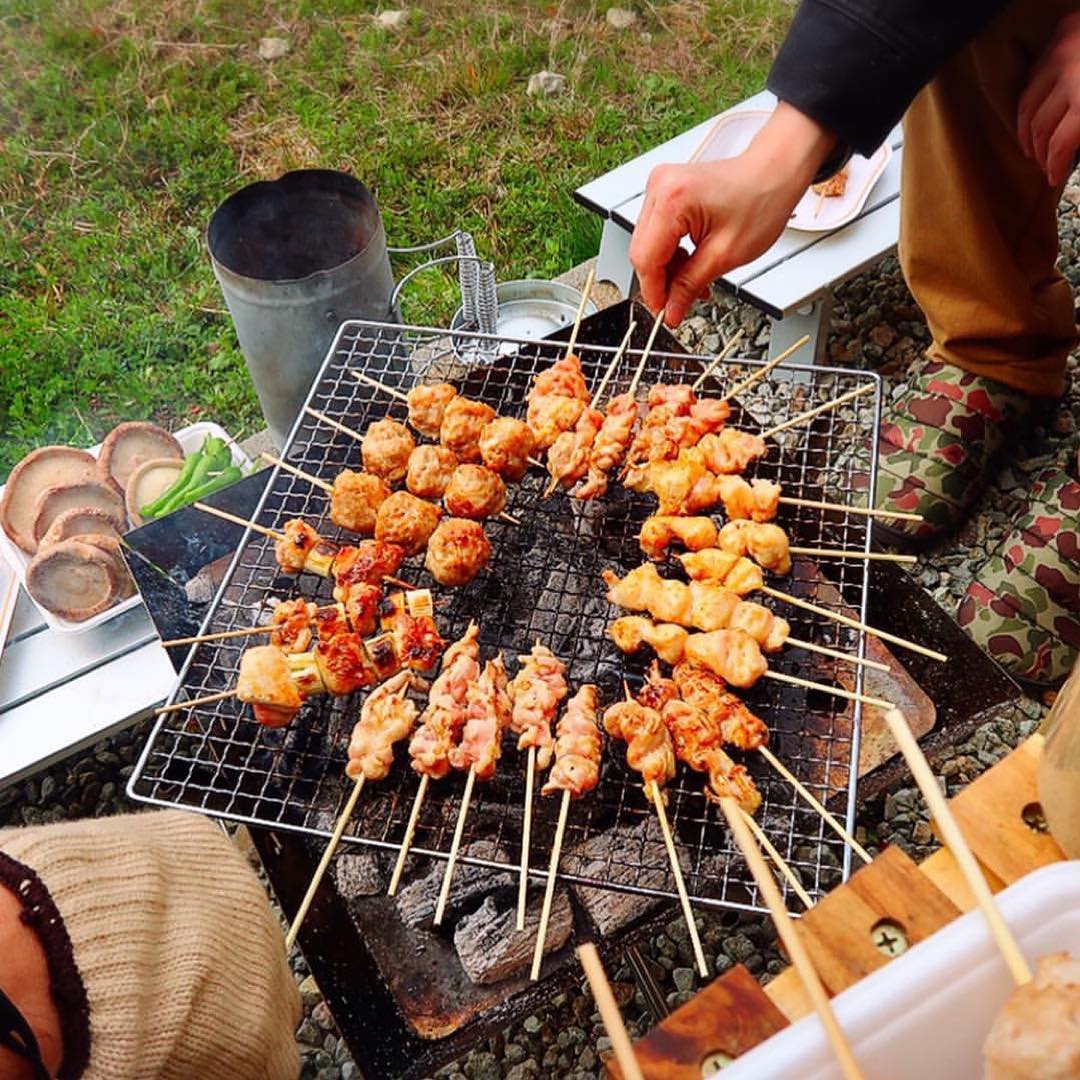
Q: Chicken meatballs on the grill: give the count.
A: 9